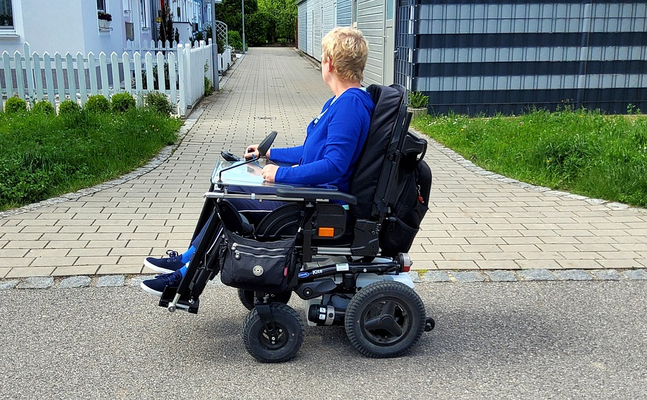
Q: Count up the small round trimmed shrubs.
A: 5